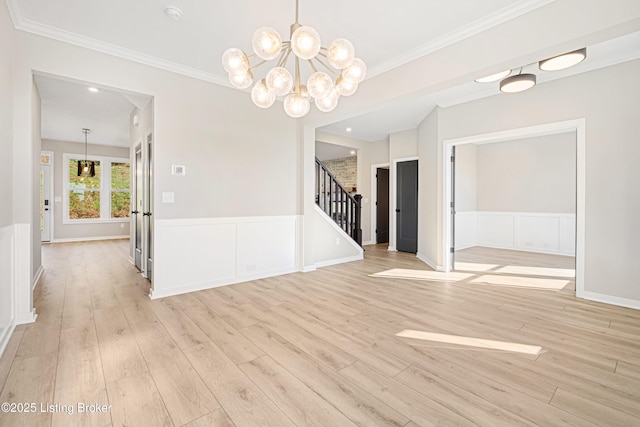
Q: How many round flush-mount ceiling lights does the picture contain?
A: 3